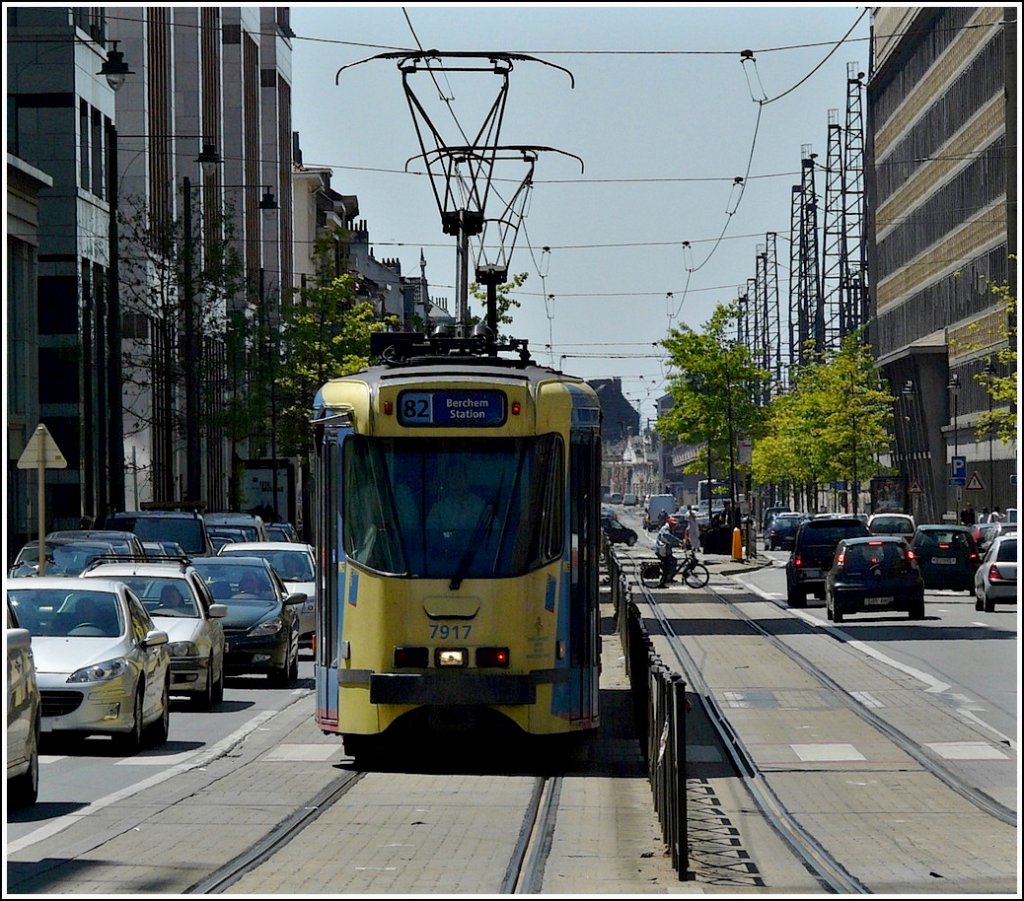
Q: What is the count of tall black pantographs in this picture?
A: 2